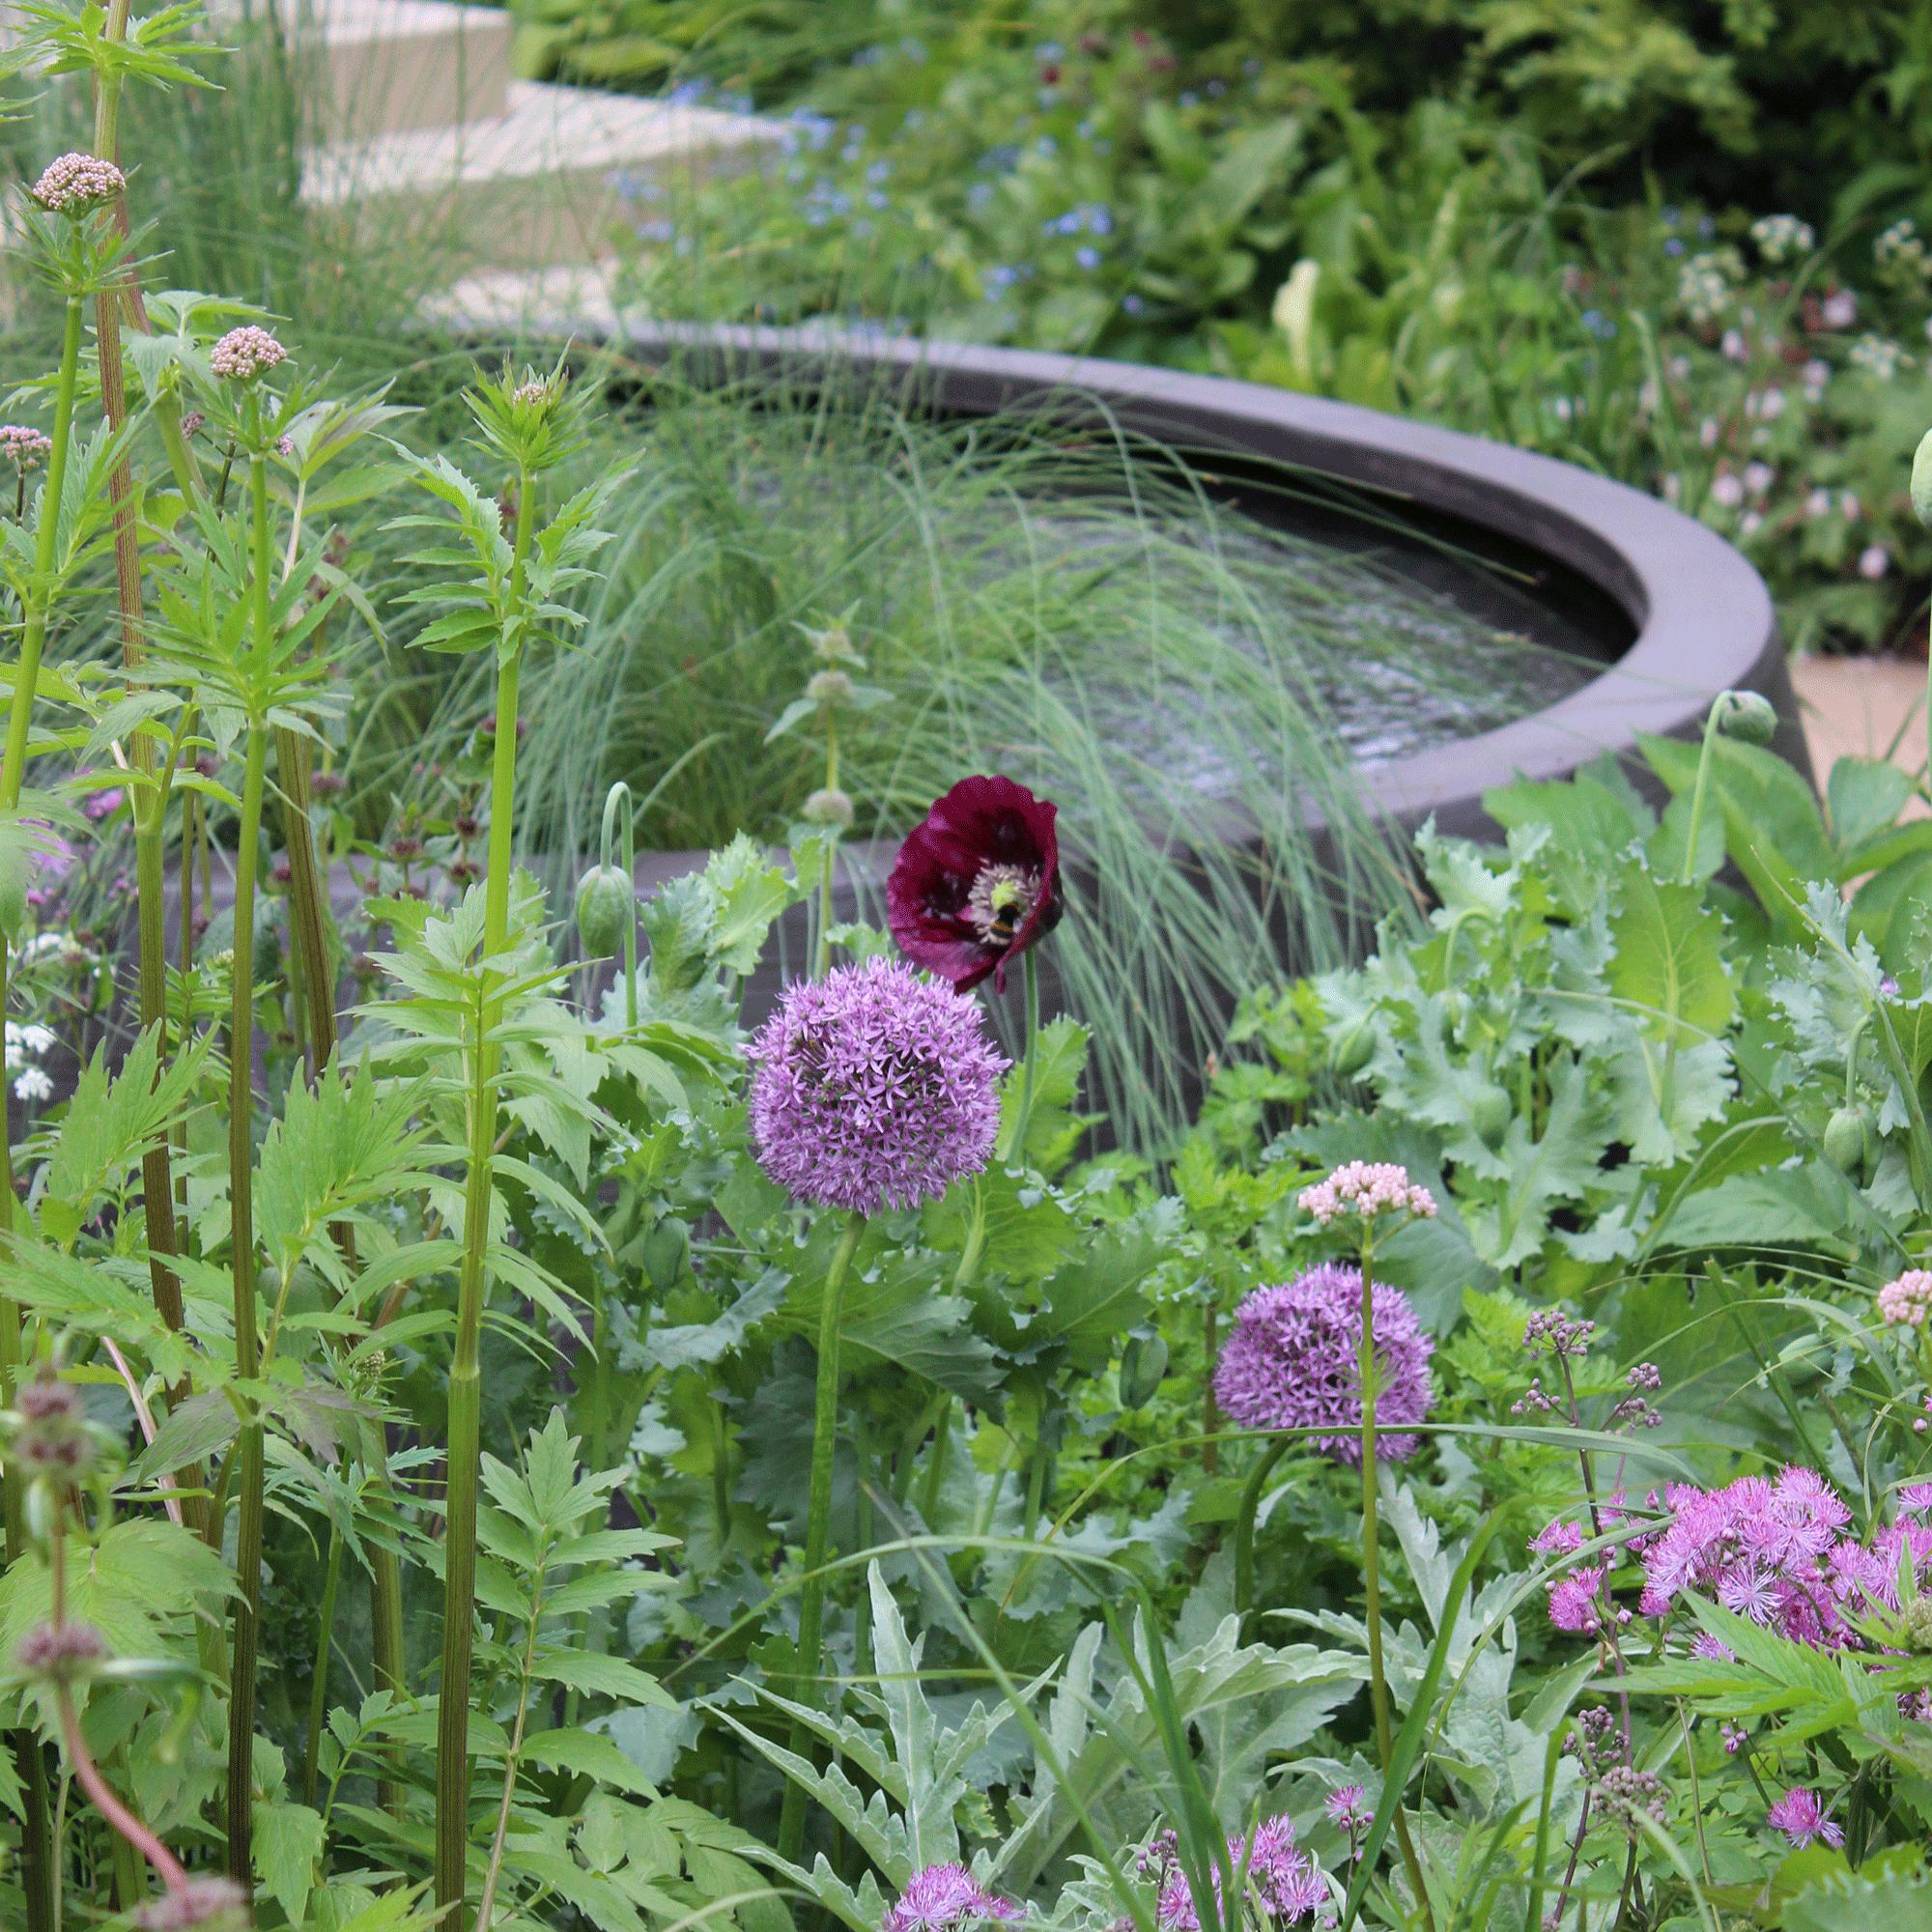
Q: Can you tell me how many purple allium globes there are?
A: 2